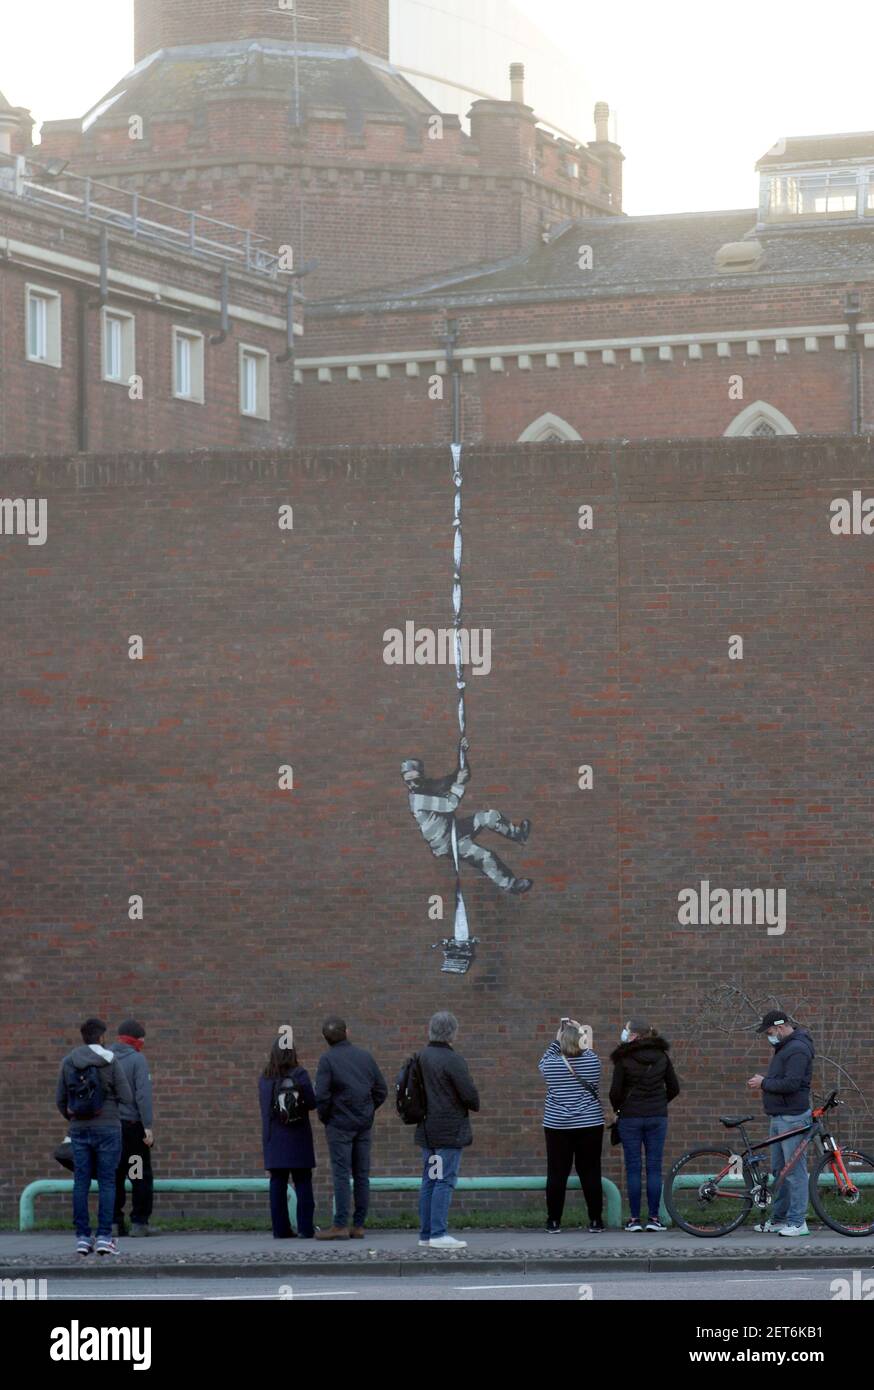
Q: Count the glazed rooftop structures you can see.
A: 1